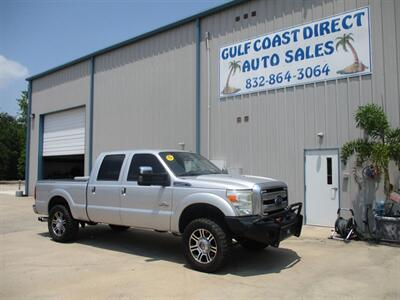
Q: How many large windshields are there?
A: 1